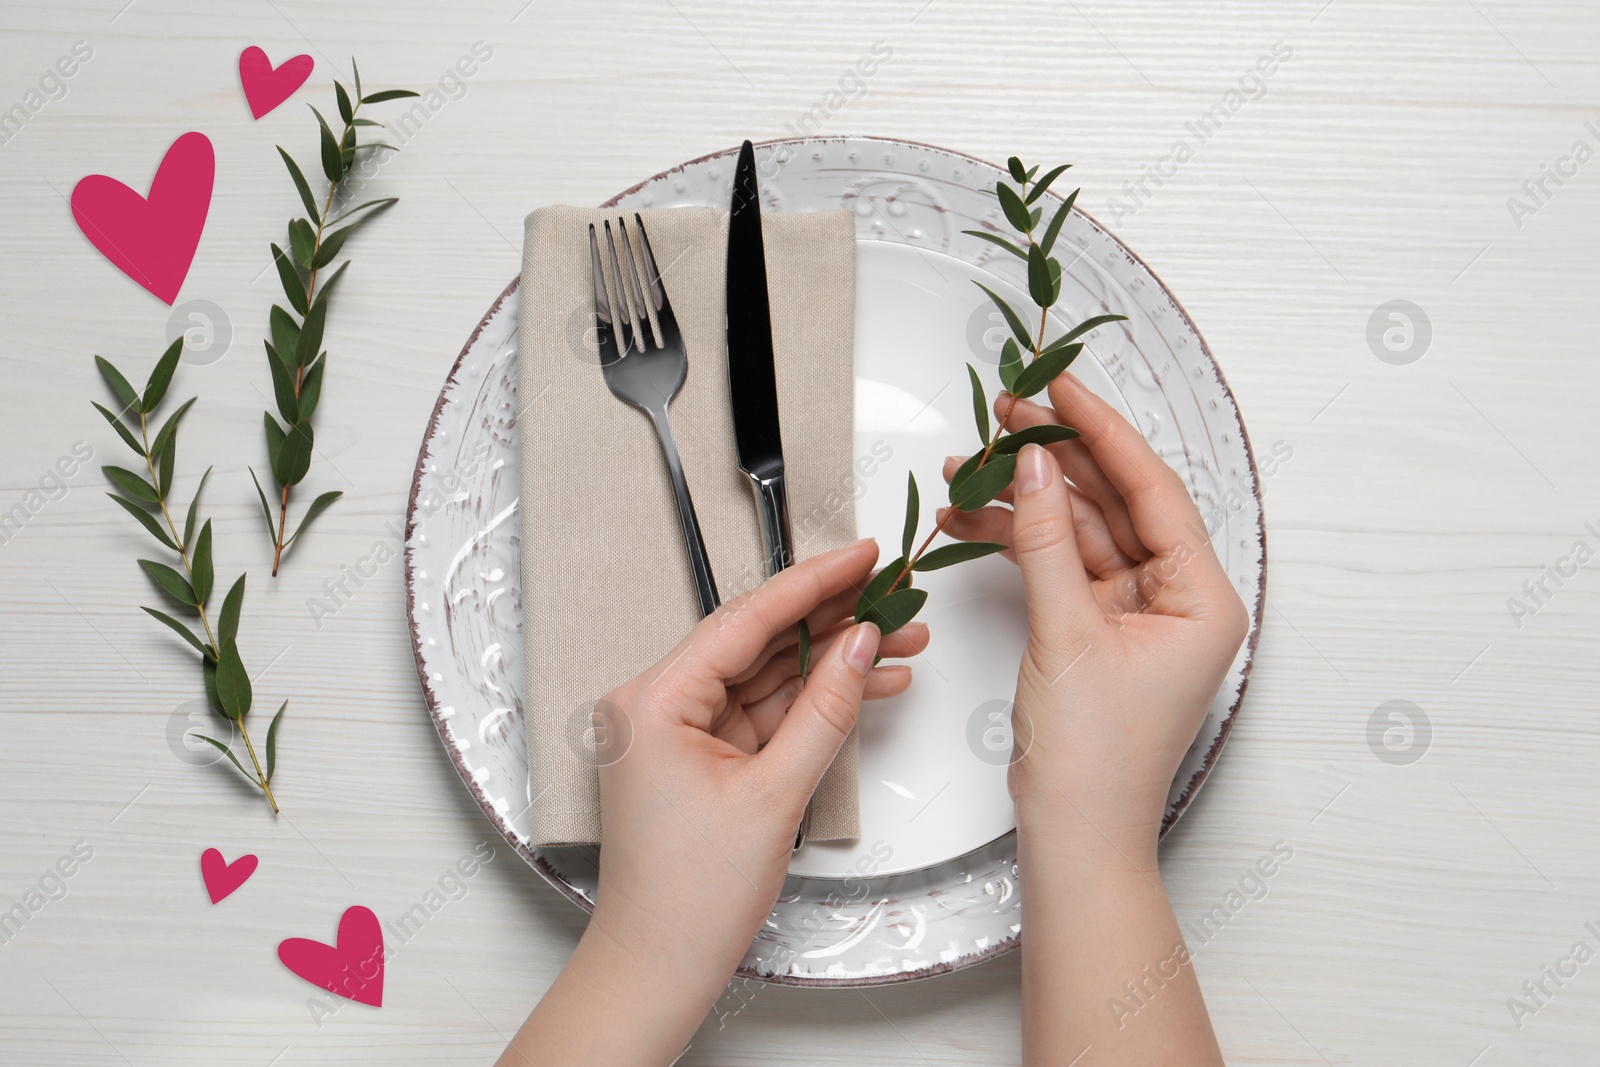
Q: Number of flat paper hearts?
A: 4